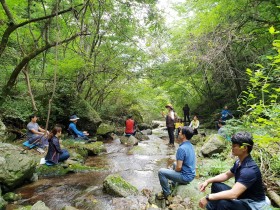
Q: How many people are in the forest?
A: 12